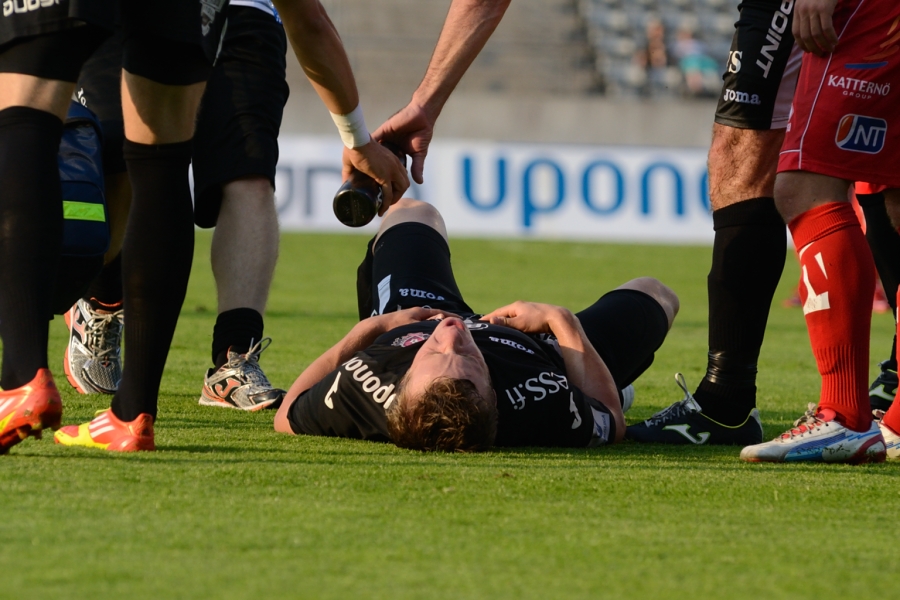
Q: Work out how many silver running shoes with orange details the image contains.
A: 2